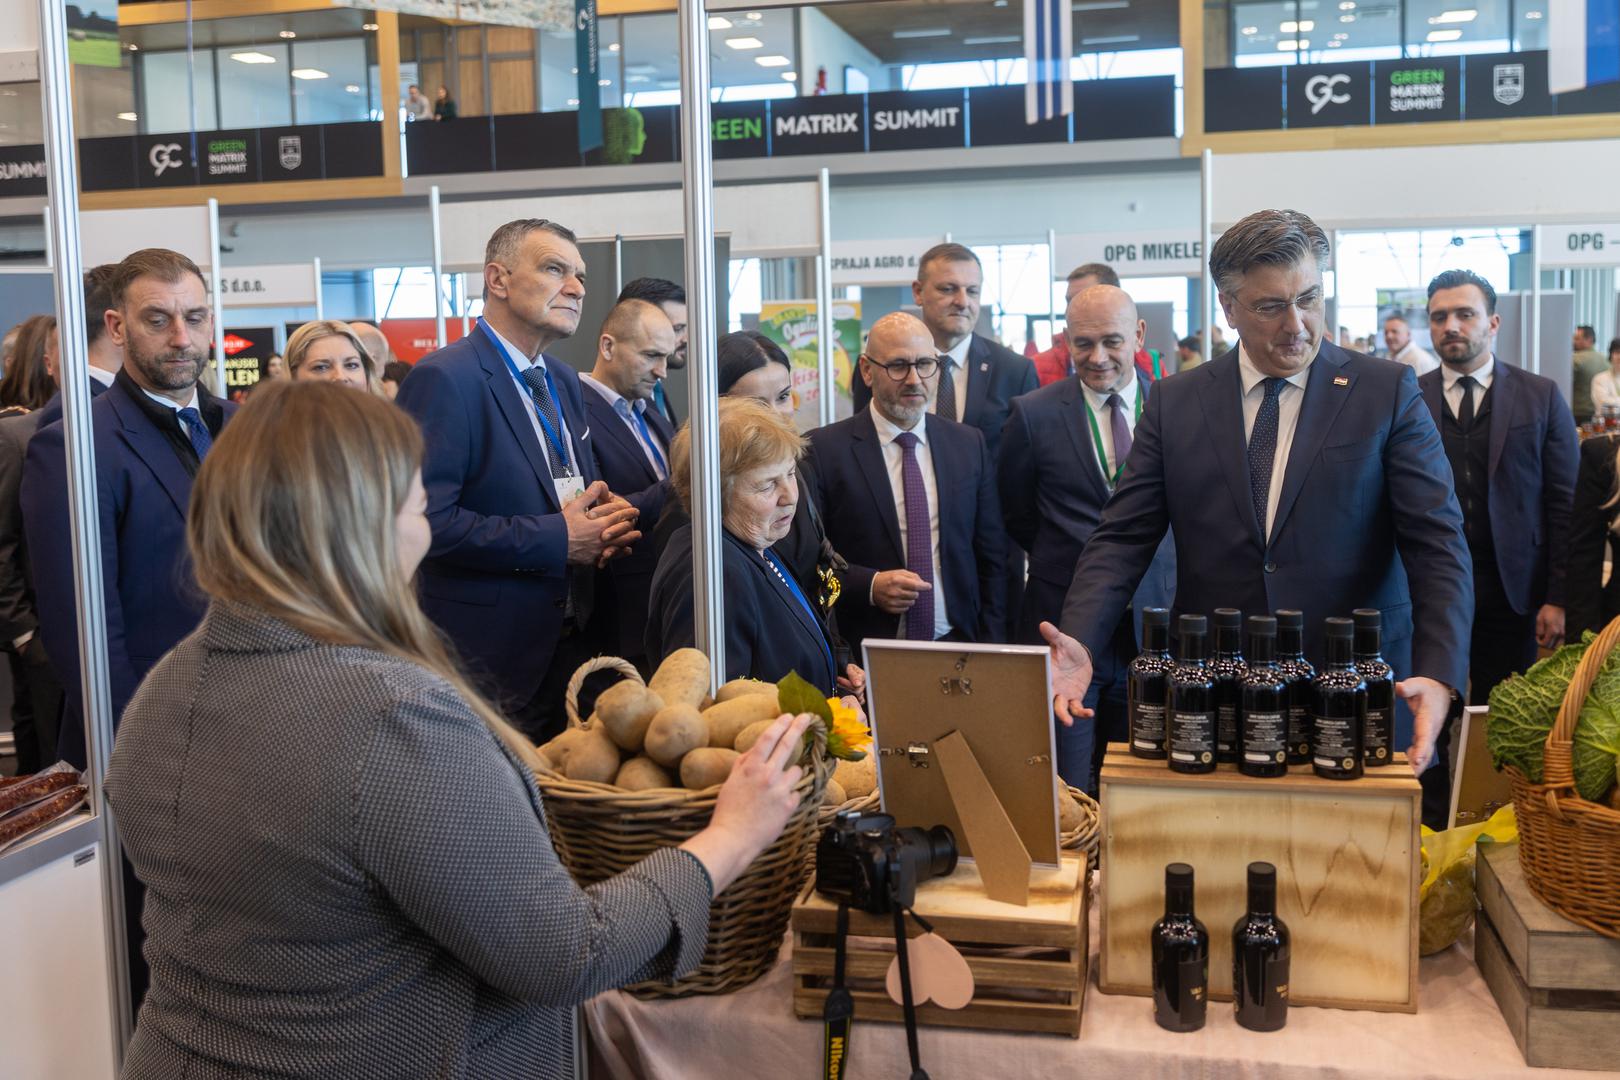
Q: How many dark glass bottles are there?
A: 9